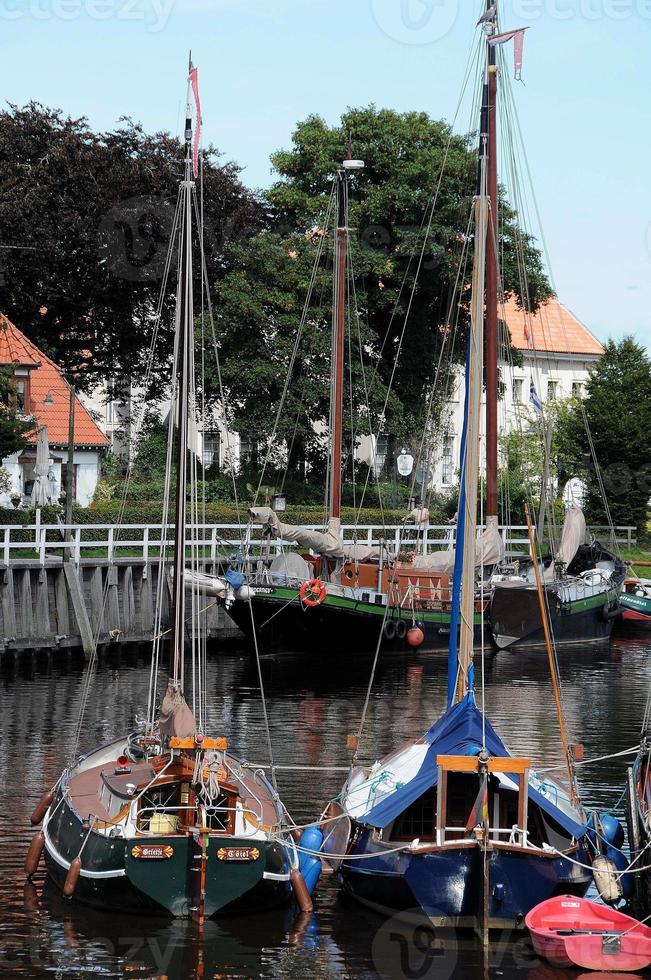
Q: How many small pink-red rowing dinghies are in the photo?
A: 1